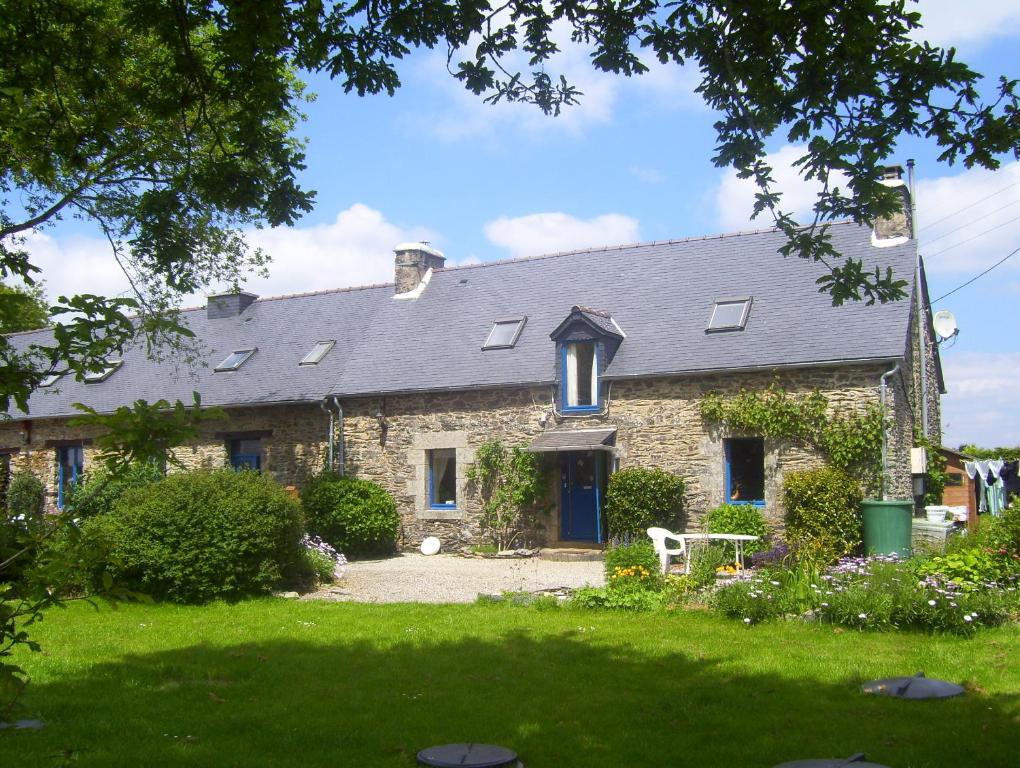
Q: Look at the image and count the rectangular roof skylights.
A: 6